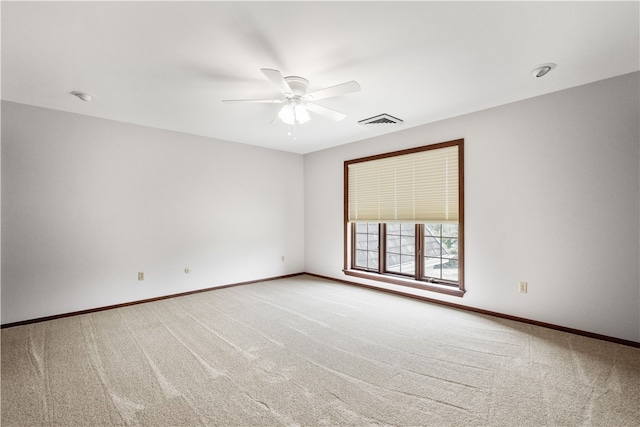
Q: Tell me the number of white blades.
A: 5